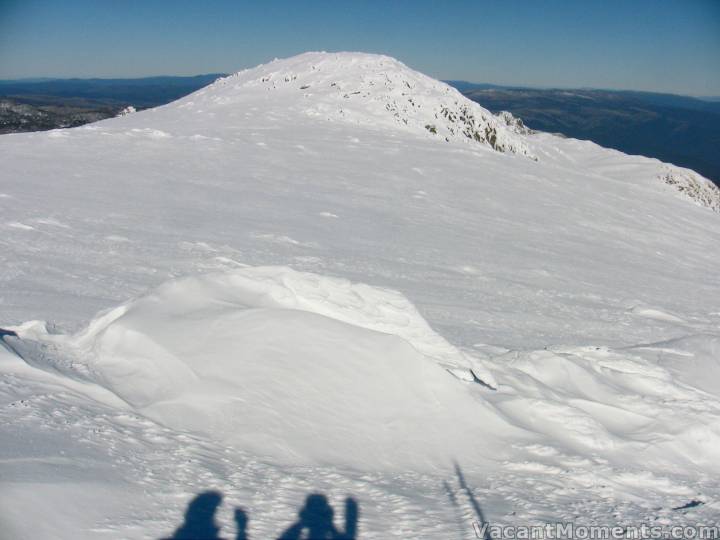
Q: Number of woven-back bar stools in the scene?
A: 0